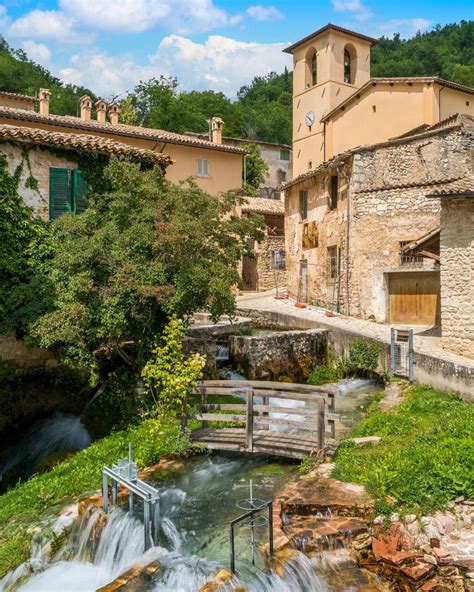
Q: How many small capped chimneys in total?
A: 5